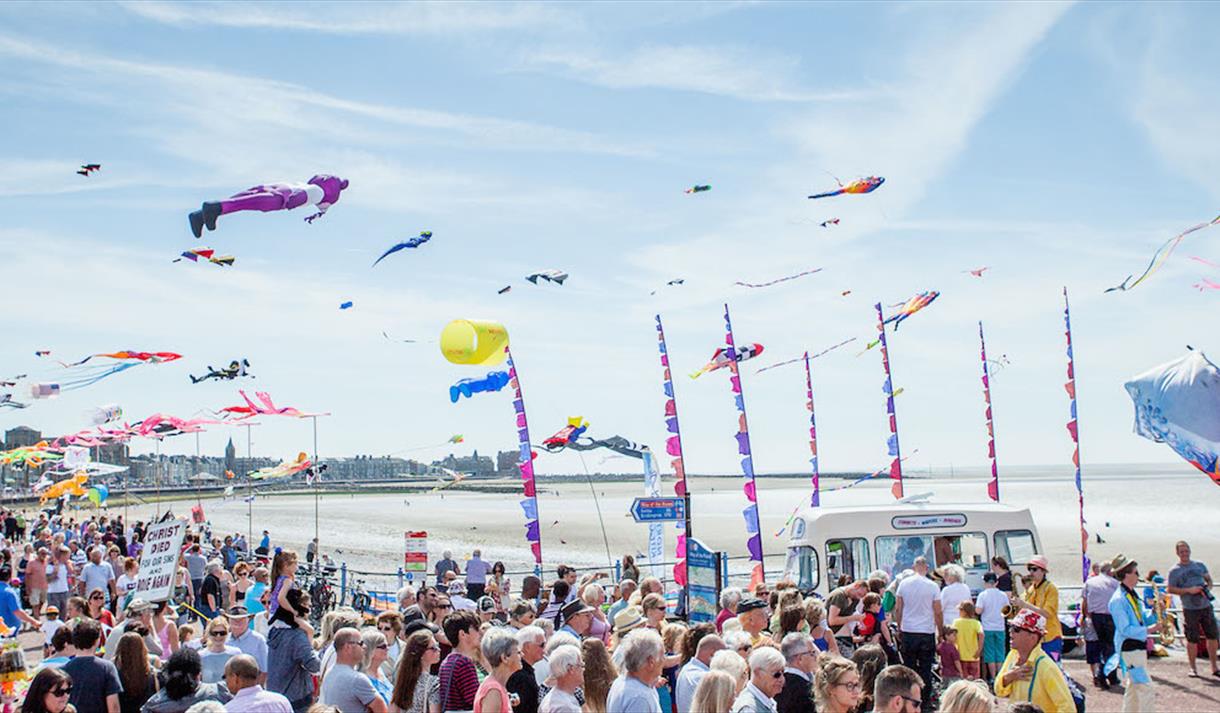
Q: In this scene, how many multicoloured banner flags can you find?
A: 7